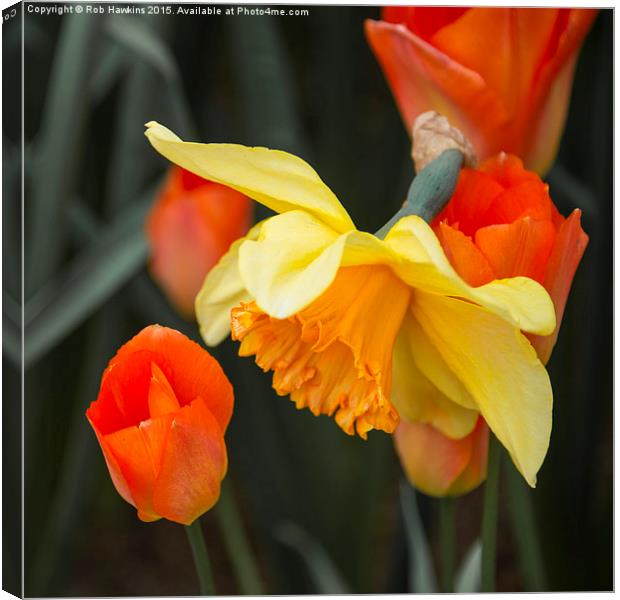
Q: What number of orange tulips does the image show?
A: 5